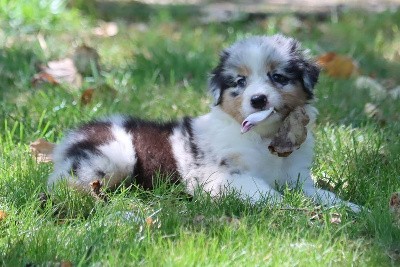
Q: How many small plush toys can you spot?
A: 0